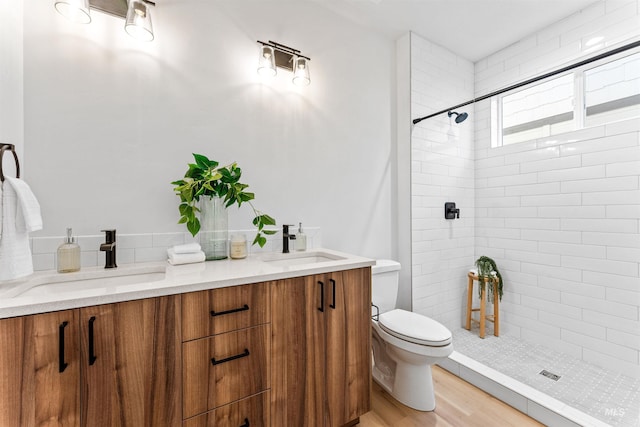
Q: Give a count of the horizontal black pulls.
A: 3